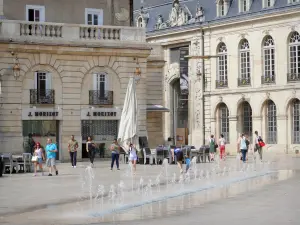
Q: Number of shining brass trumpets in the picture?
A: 0